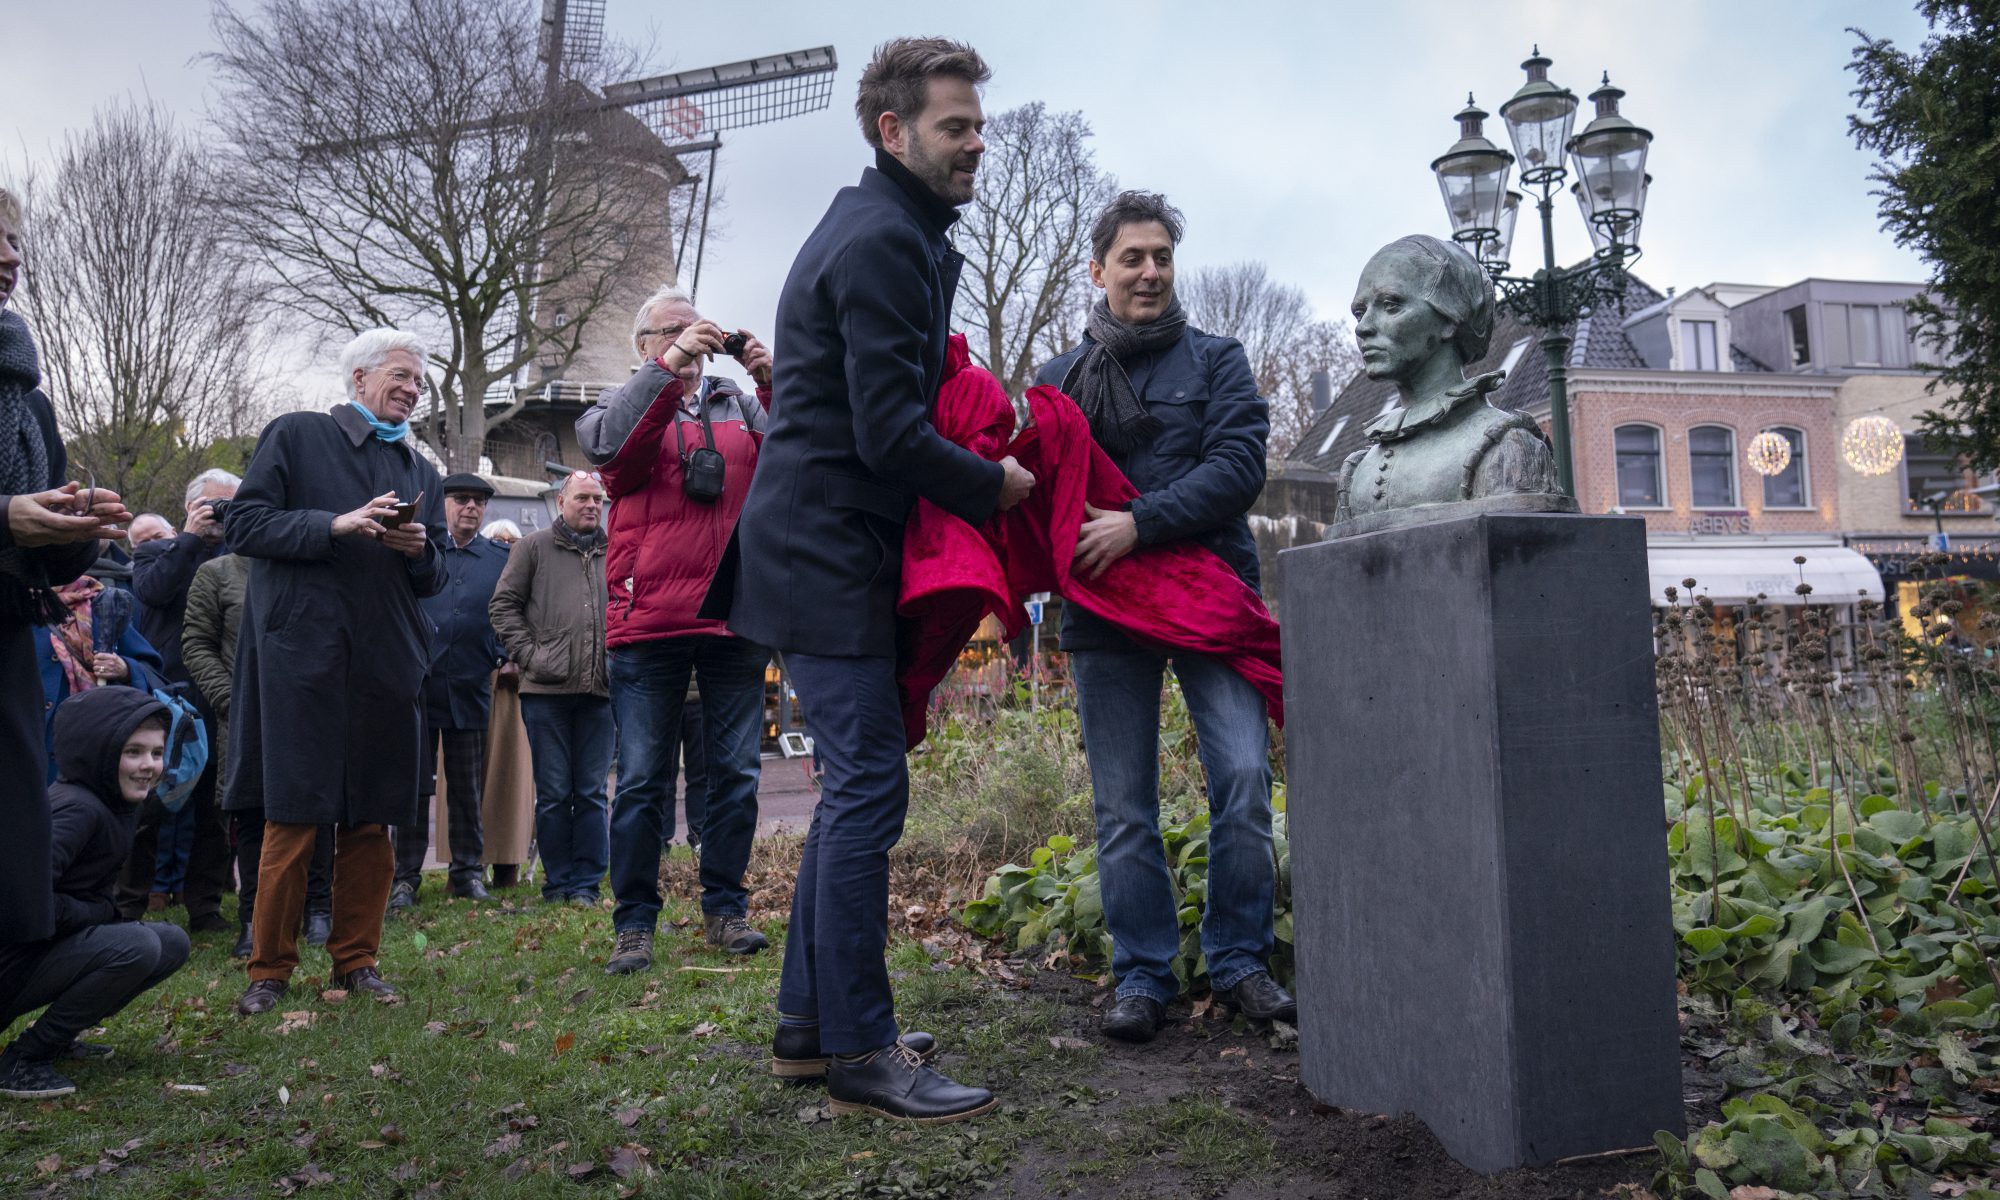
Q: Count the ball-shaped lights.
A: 2